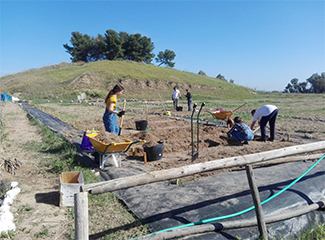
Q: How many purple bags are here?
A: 1